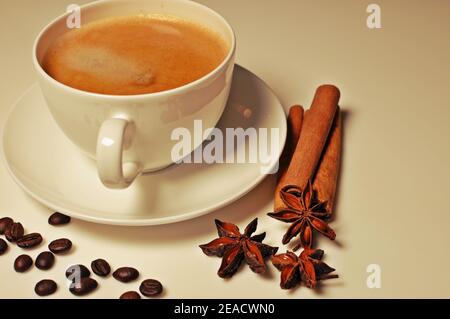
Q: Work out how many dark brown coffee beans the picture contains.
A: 15